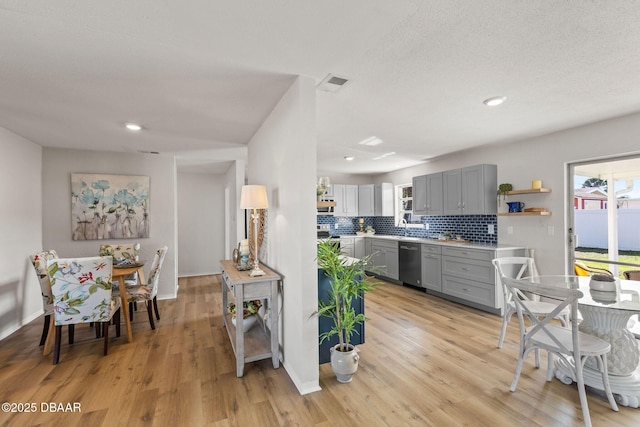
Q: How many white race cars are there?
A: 0